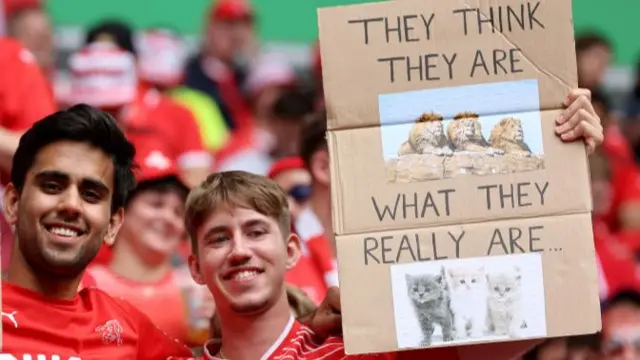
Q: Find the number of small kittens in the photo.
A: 3